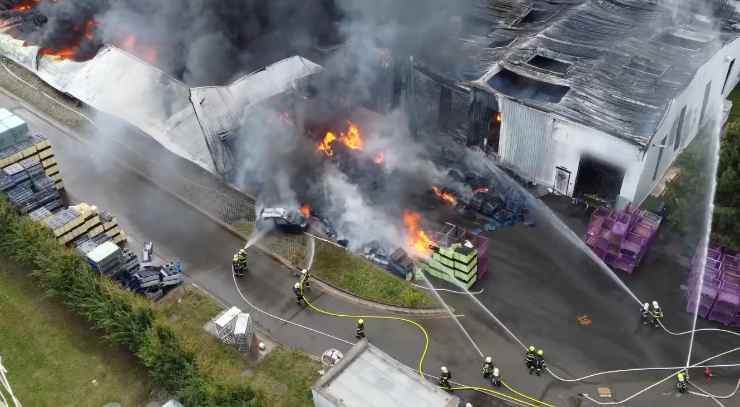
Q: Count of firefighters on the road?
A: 13